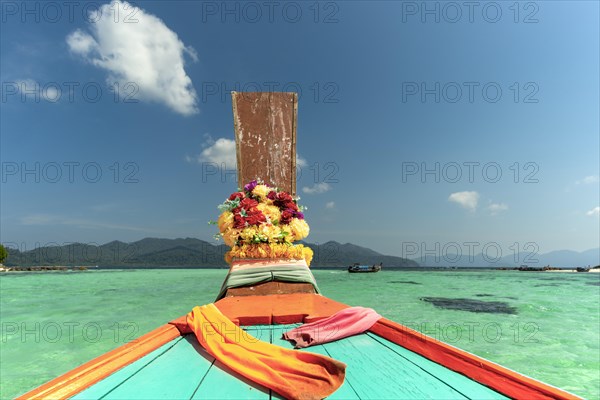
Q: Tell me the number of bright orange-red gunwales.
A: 2